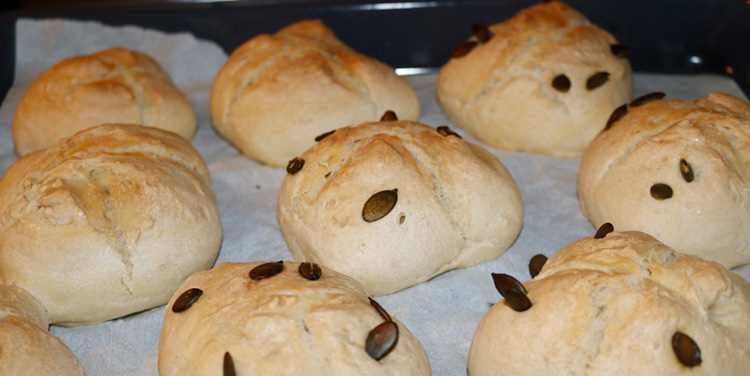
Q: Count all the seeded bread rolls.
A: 5